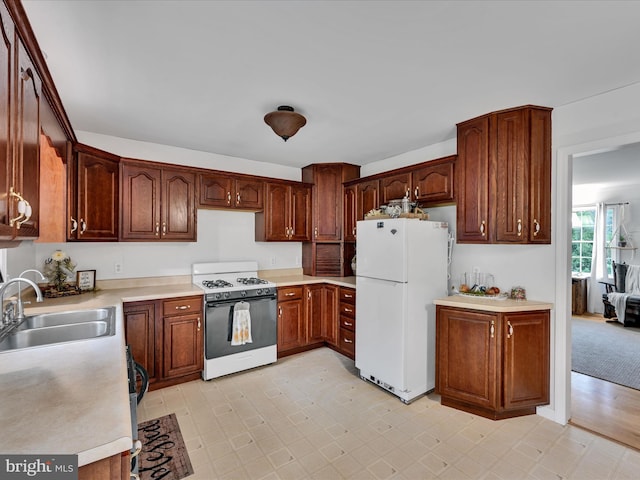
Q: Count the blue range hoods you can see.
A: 0